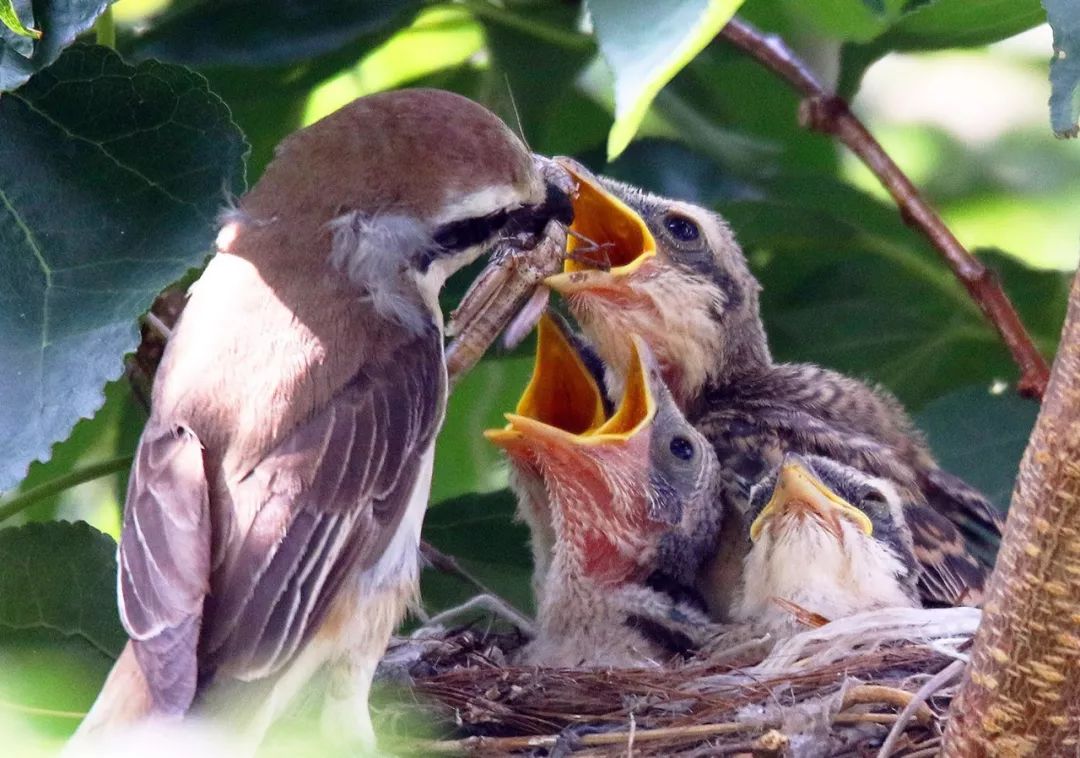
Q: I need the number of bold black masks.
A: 1